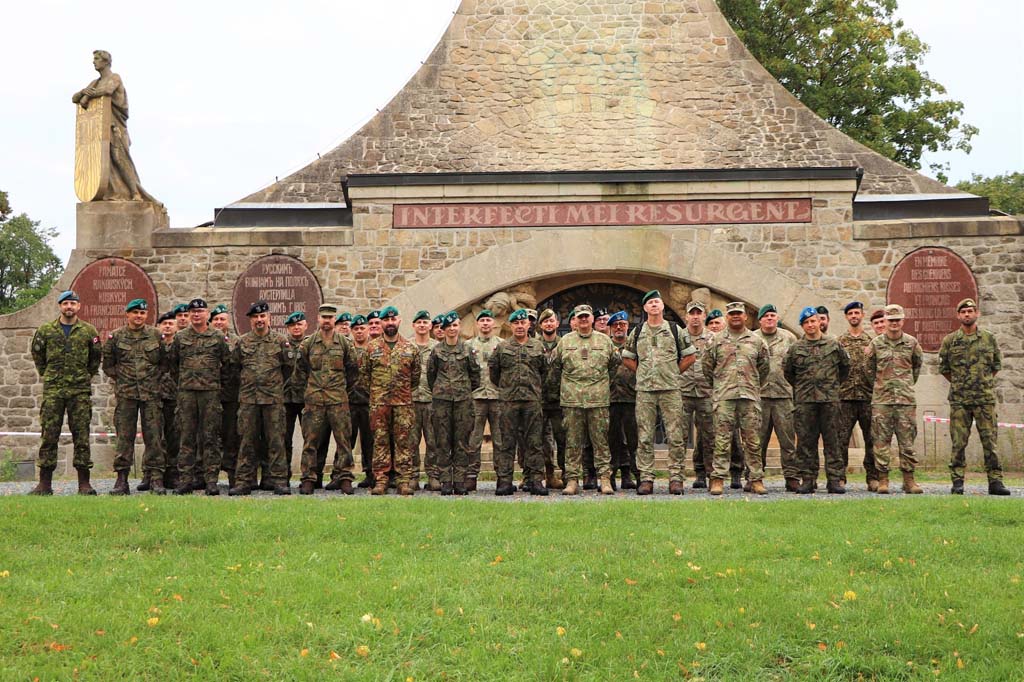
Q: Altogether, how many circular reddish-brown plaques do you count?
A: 3